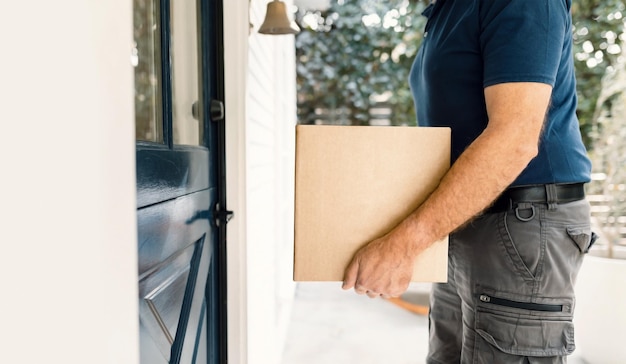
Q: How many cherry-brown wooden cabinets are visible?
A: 0